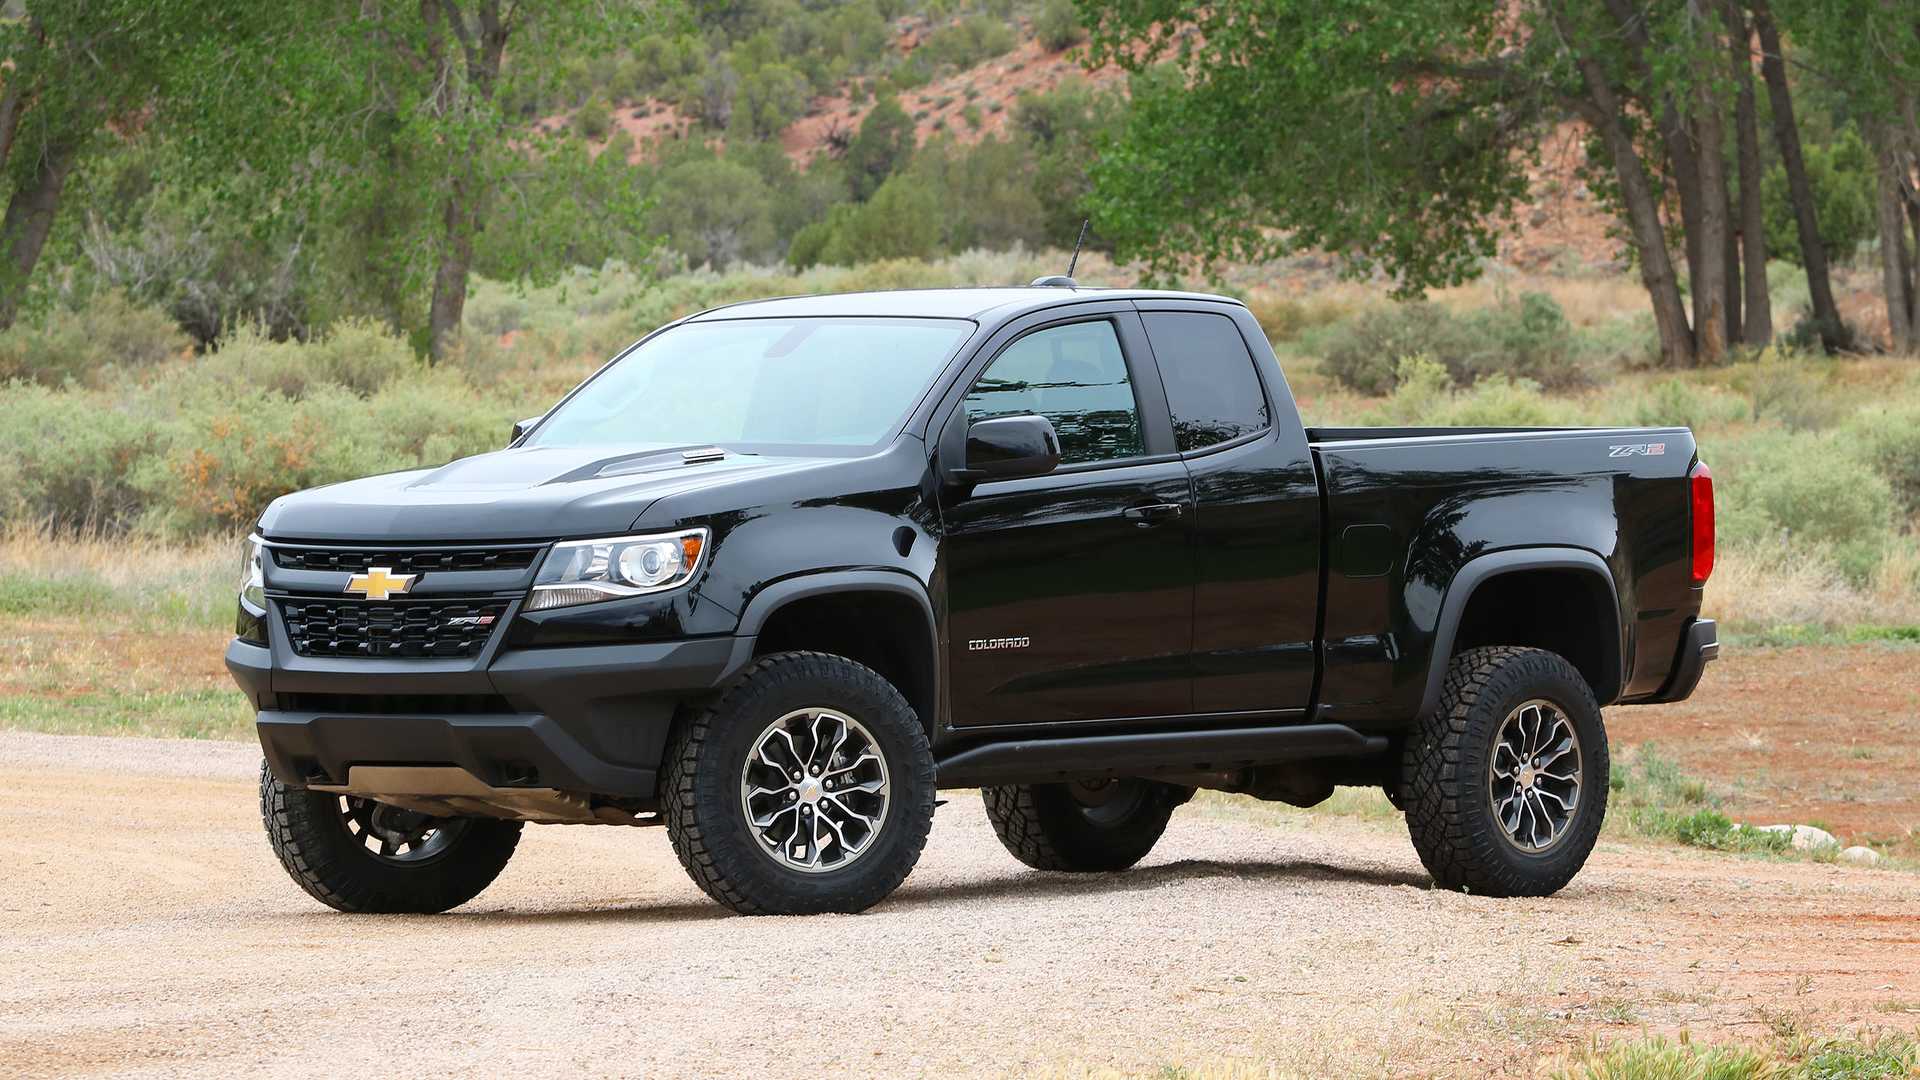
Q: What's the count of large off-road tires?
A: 4